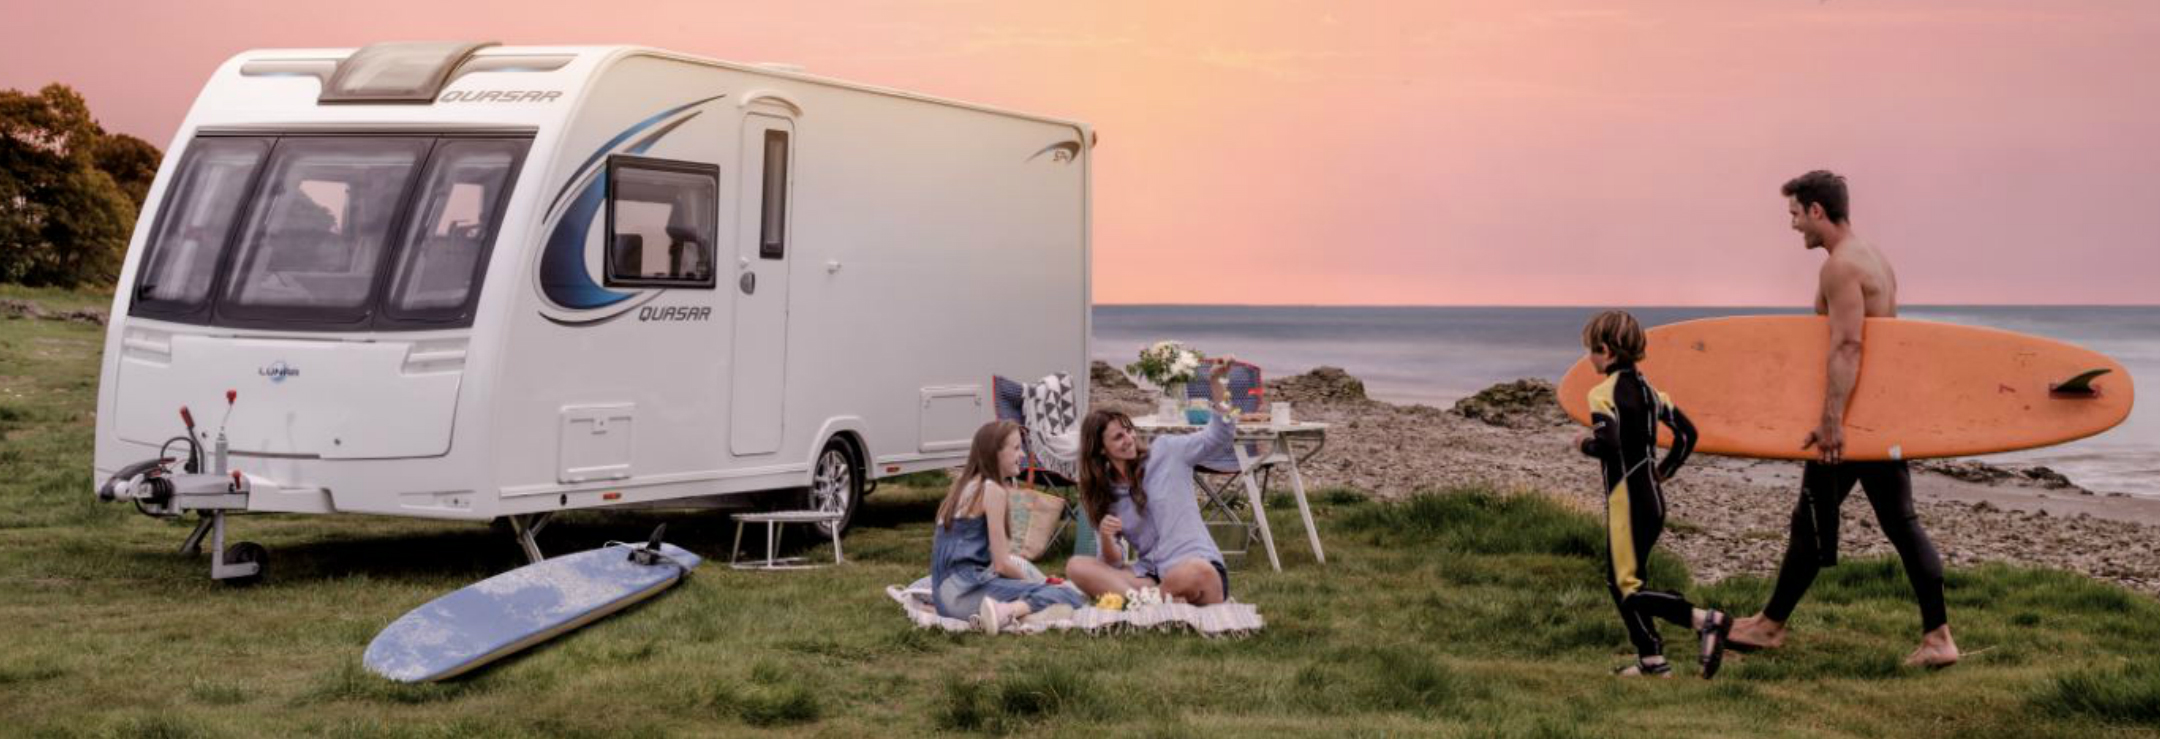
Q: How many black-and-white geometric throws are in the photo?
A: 1